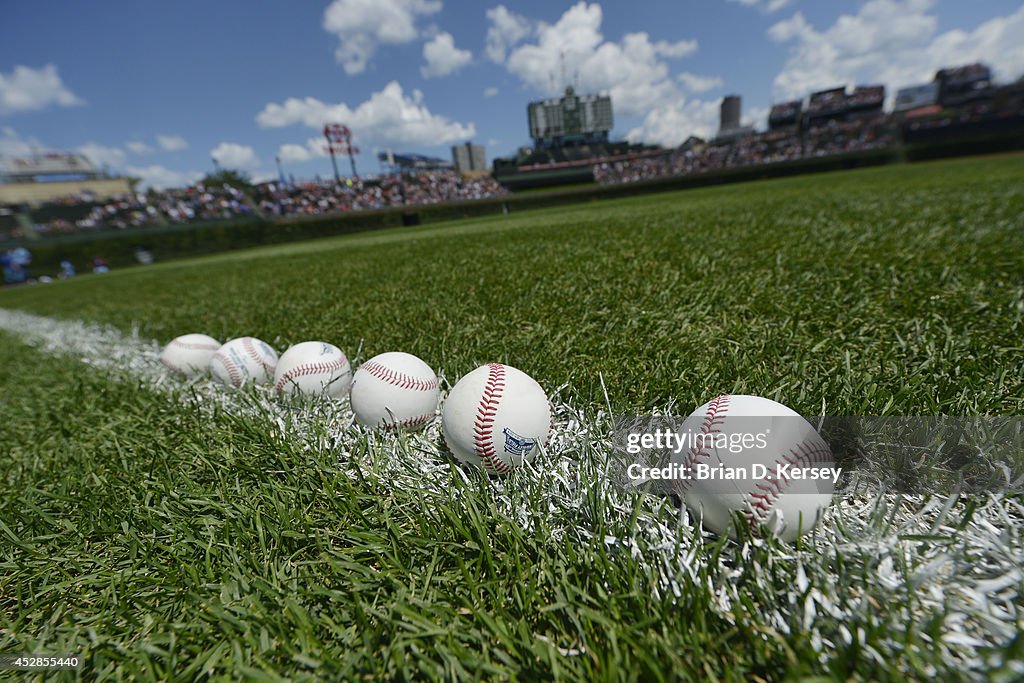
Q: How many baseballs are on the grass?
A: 6